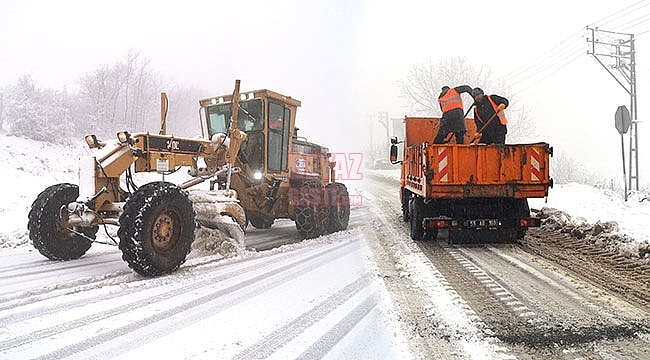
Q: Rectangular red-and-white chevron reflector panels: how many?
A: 2